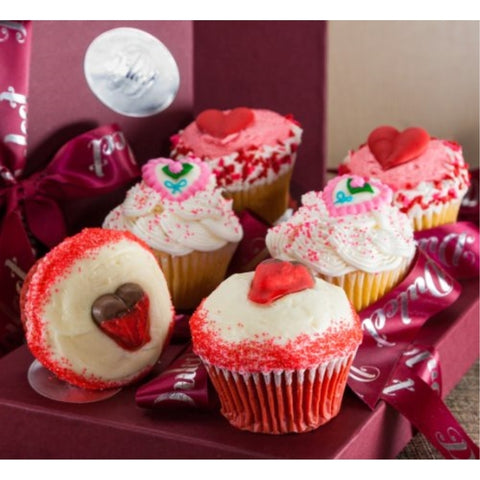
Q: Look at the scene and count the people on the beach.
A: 0